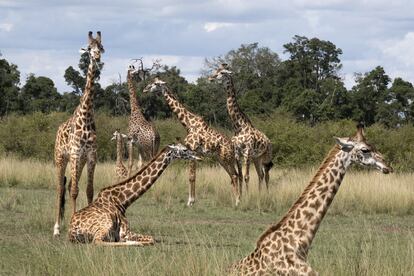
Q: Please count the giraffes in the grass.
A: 7